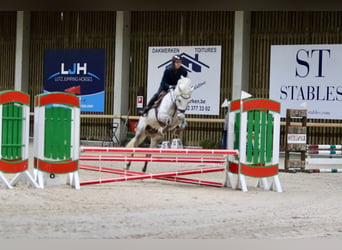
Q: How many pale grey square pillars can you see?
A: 3